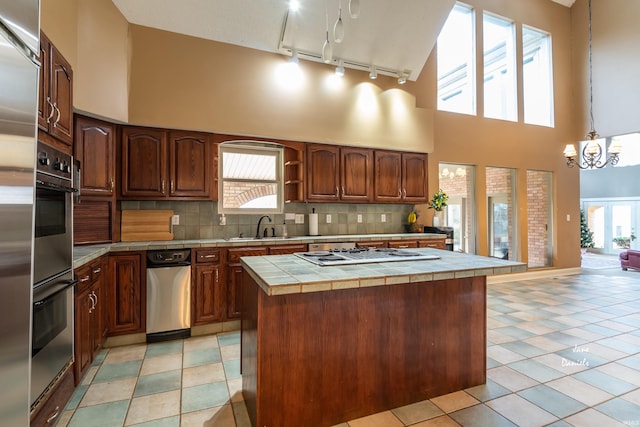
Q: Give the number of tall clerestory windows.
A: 3